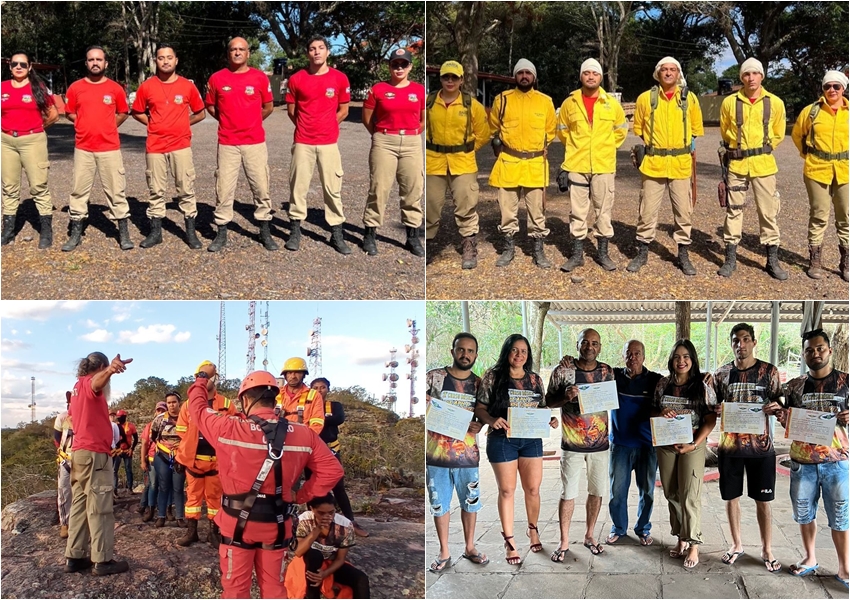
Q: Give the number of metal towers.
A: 7